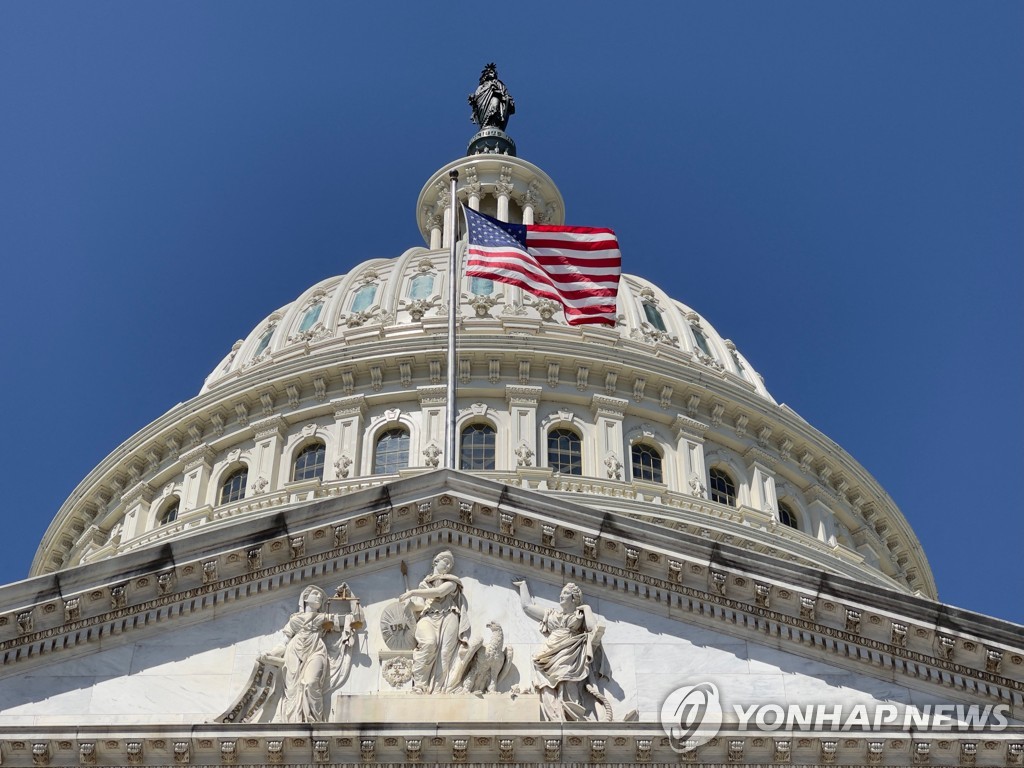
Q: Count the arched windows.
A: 9